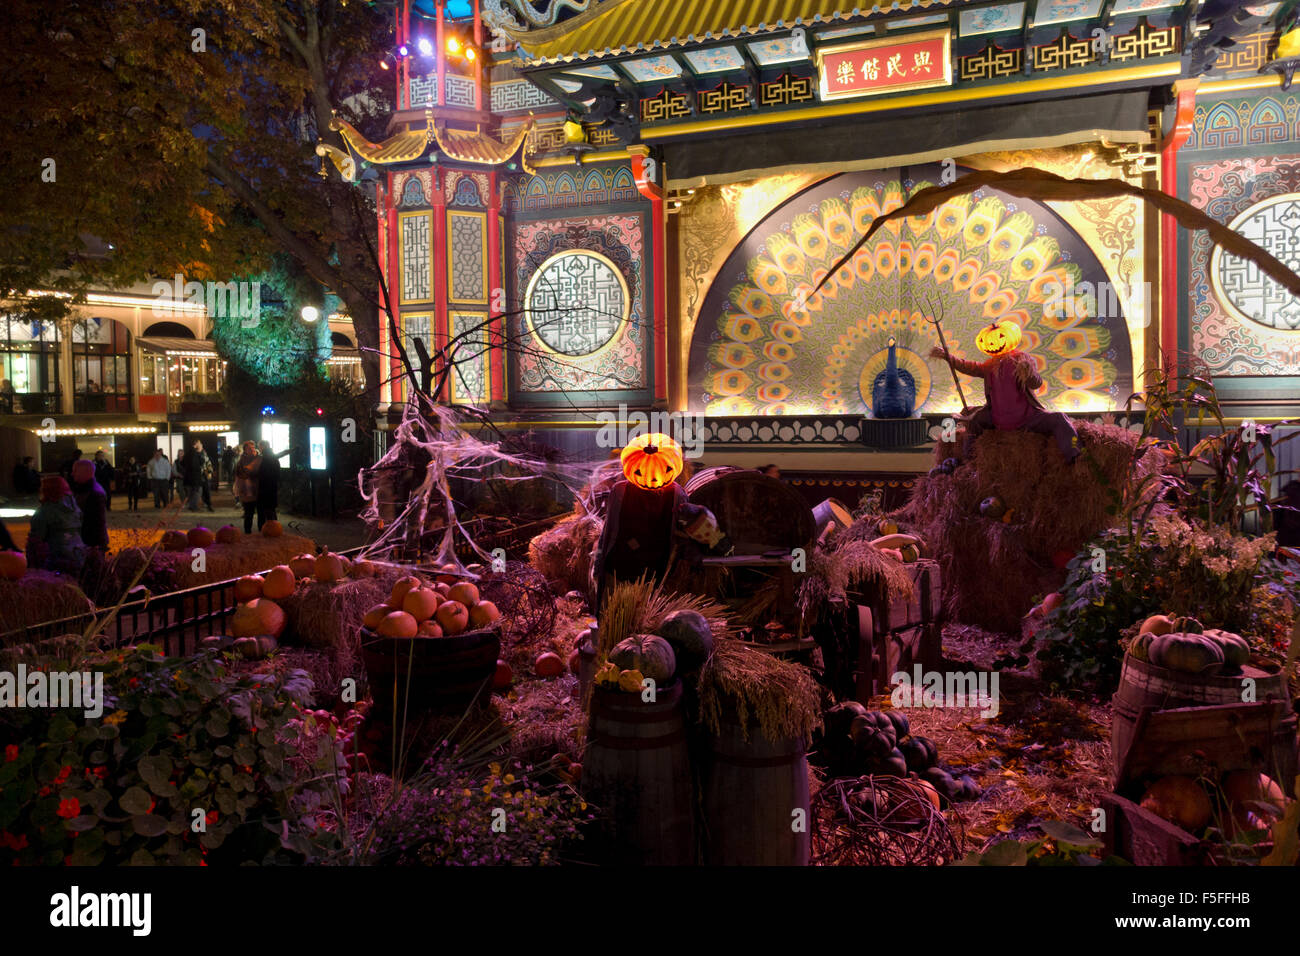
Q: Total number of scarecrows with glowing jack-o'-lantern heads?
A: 2